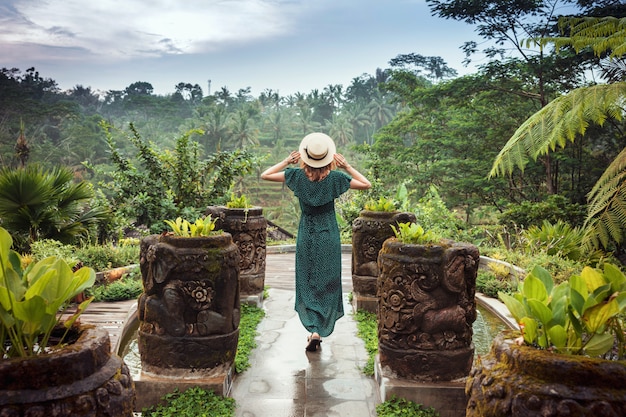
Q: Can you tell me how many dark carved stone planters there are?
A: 6